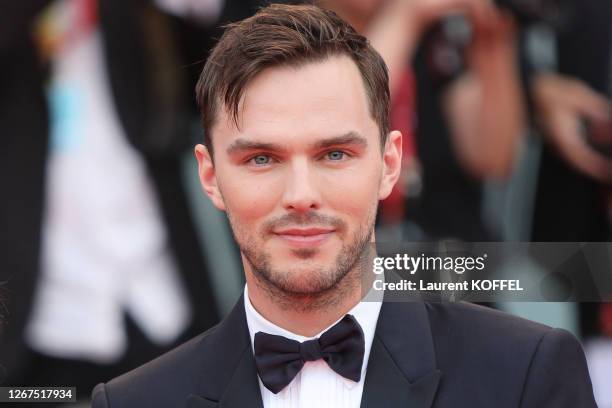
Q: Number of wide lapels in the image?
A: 2